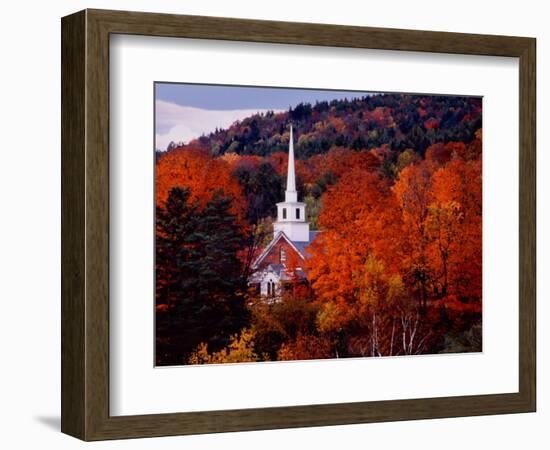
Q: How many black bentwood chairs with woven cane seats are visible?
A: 0